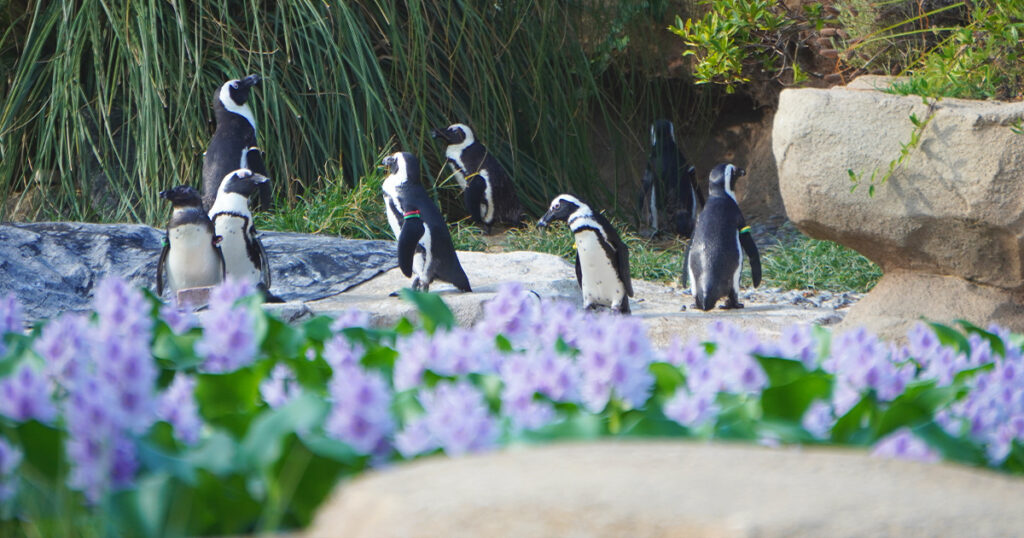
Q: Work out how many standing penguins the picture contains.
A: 8